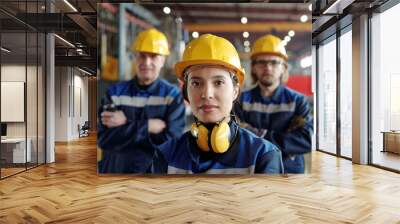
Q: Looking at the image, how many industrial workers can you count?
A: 3